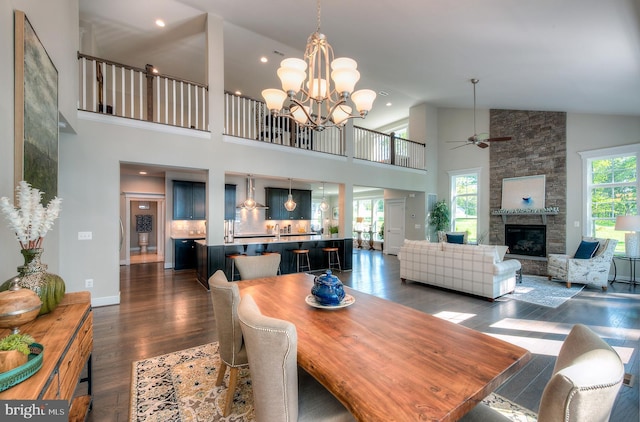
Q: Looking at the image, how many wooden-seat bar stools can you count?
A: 4